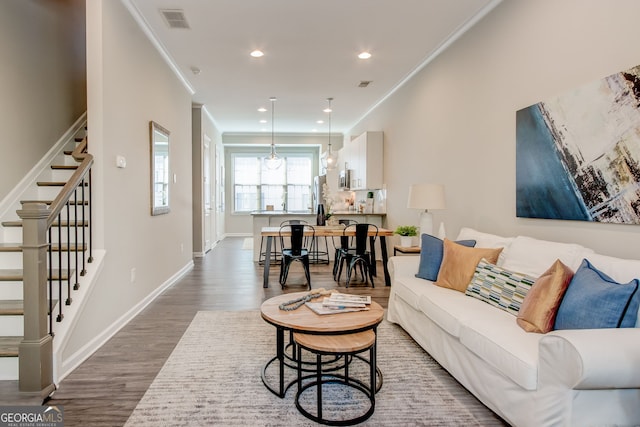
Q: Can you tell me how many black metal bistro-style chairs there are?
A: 4